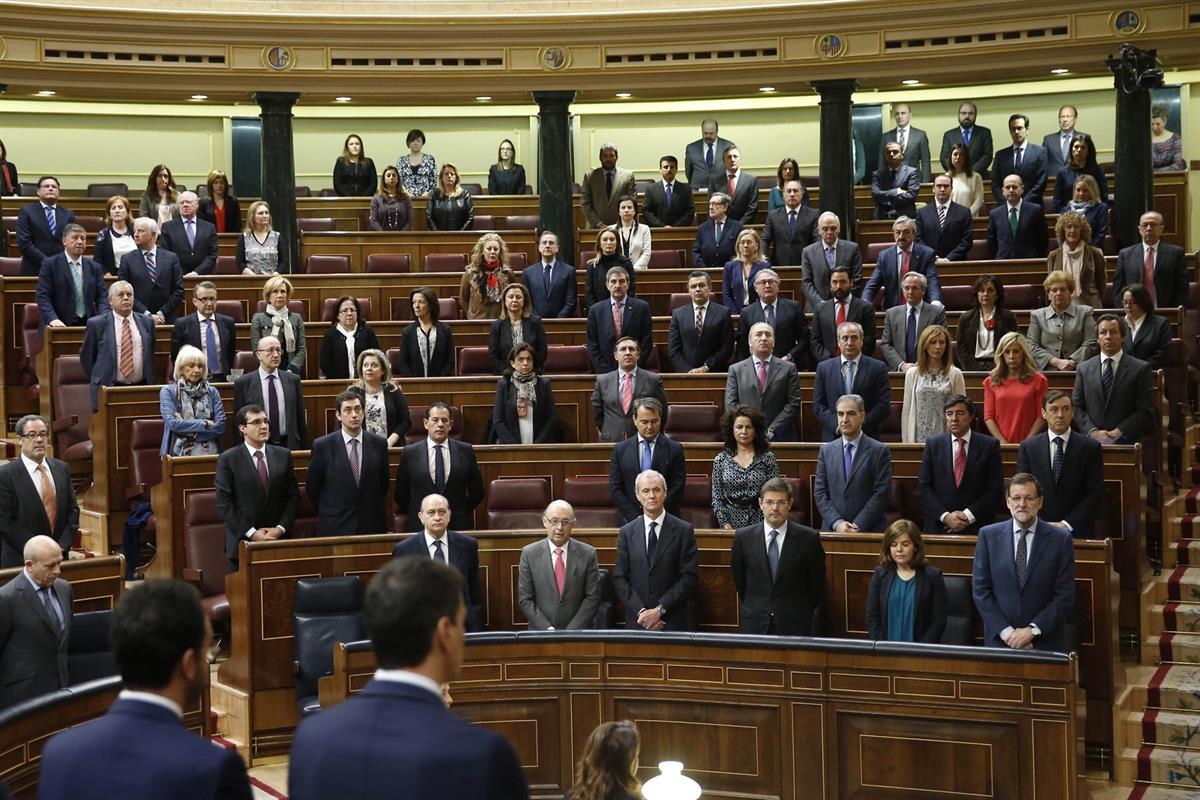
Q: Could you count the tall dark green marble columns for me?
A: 4